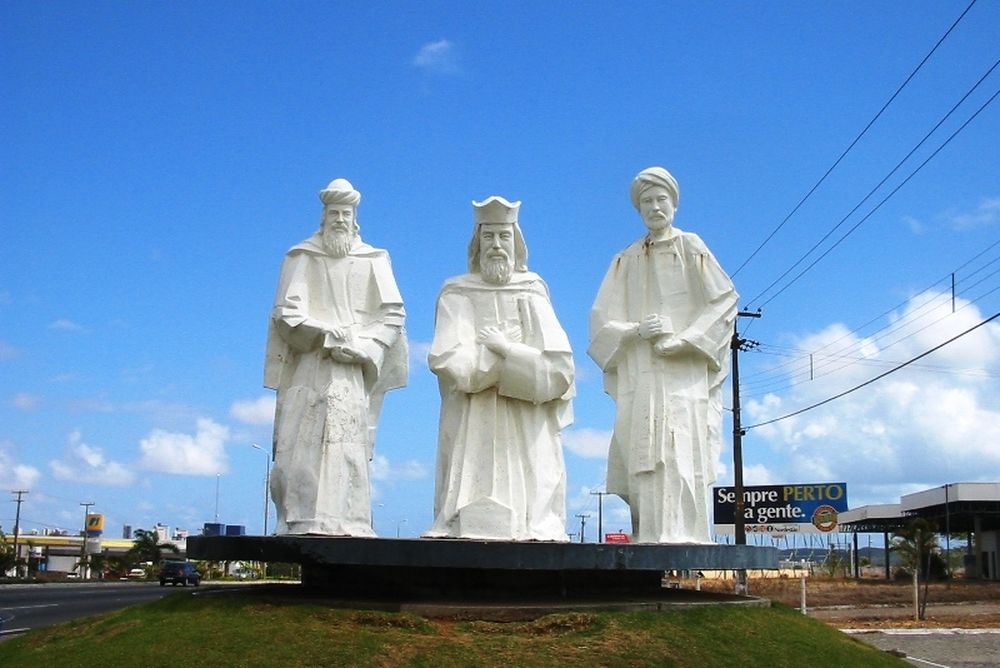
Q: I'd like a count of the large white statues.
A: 3